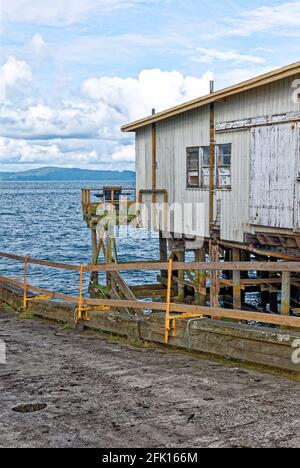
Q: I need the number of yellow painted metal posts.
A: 3